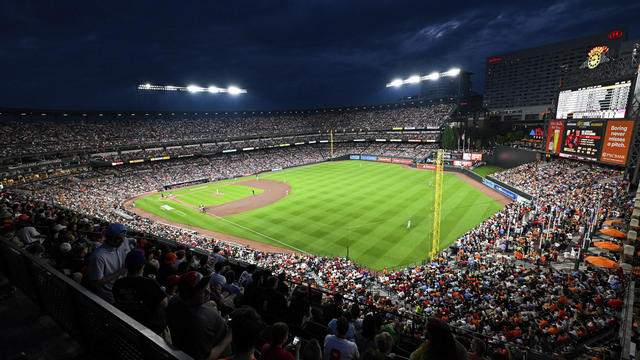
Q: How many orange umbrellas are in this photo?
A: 4